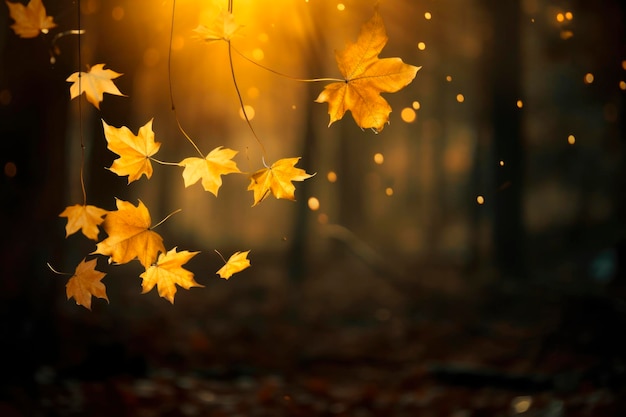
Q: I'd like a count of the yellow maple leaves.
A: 12